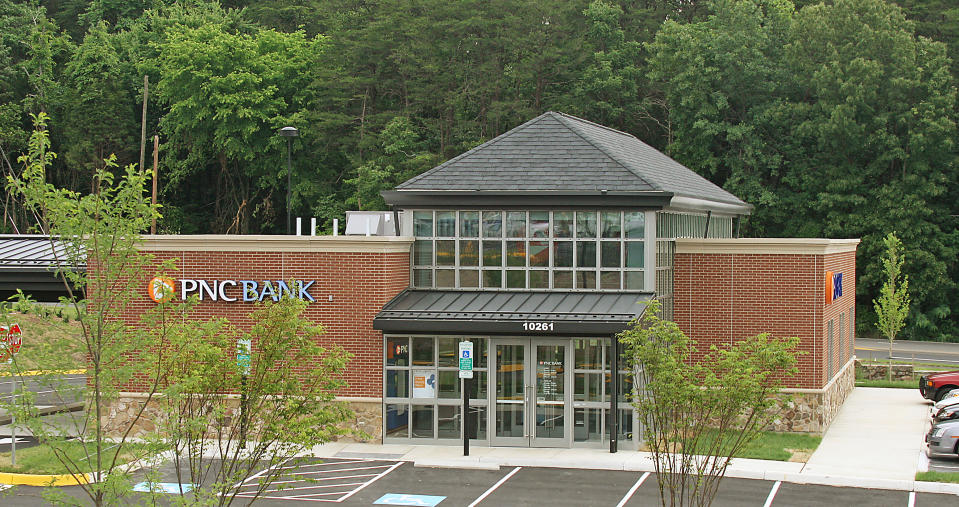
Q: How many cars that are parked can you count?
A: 4